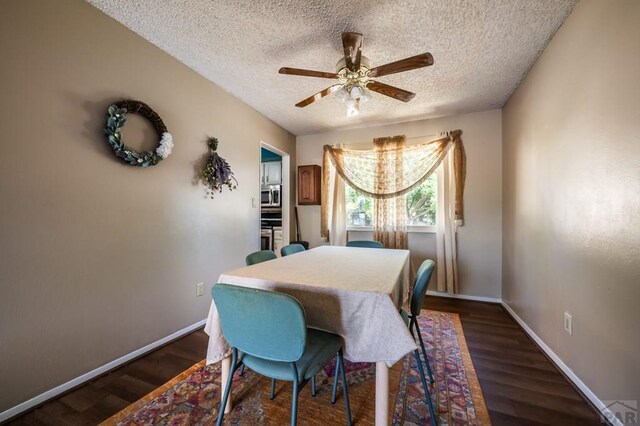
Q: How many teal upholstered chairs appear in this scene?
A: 5